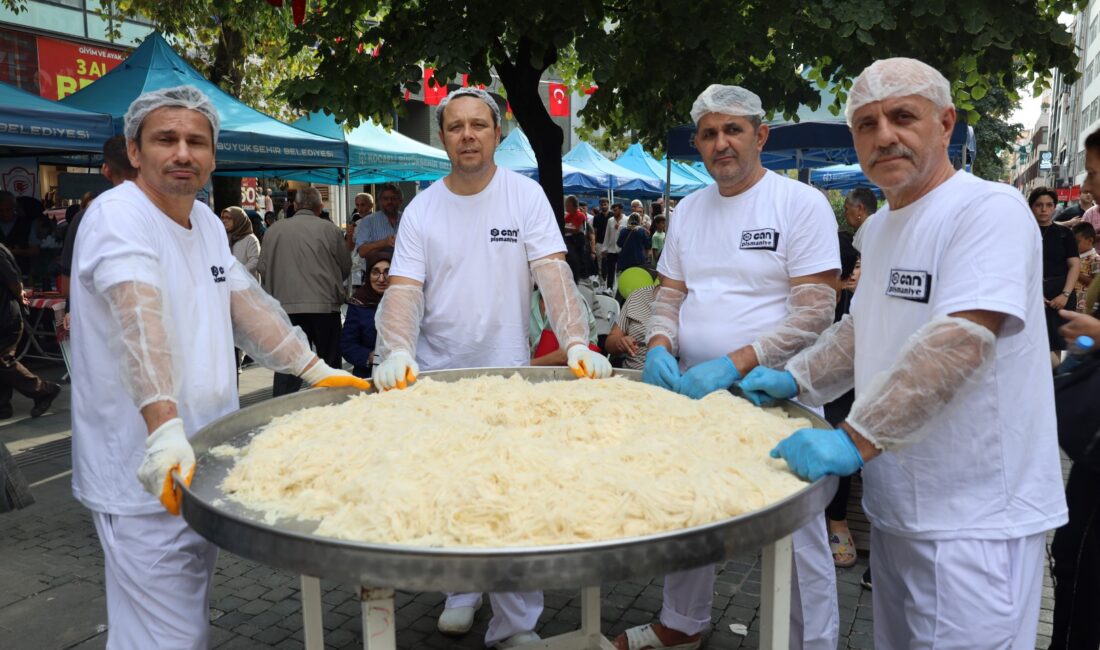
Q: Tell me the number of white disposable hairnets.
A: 4